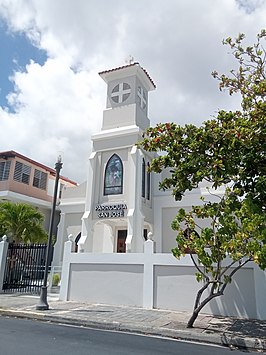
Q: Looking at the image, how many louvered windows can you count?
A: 3